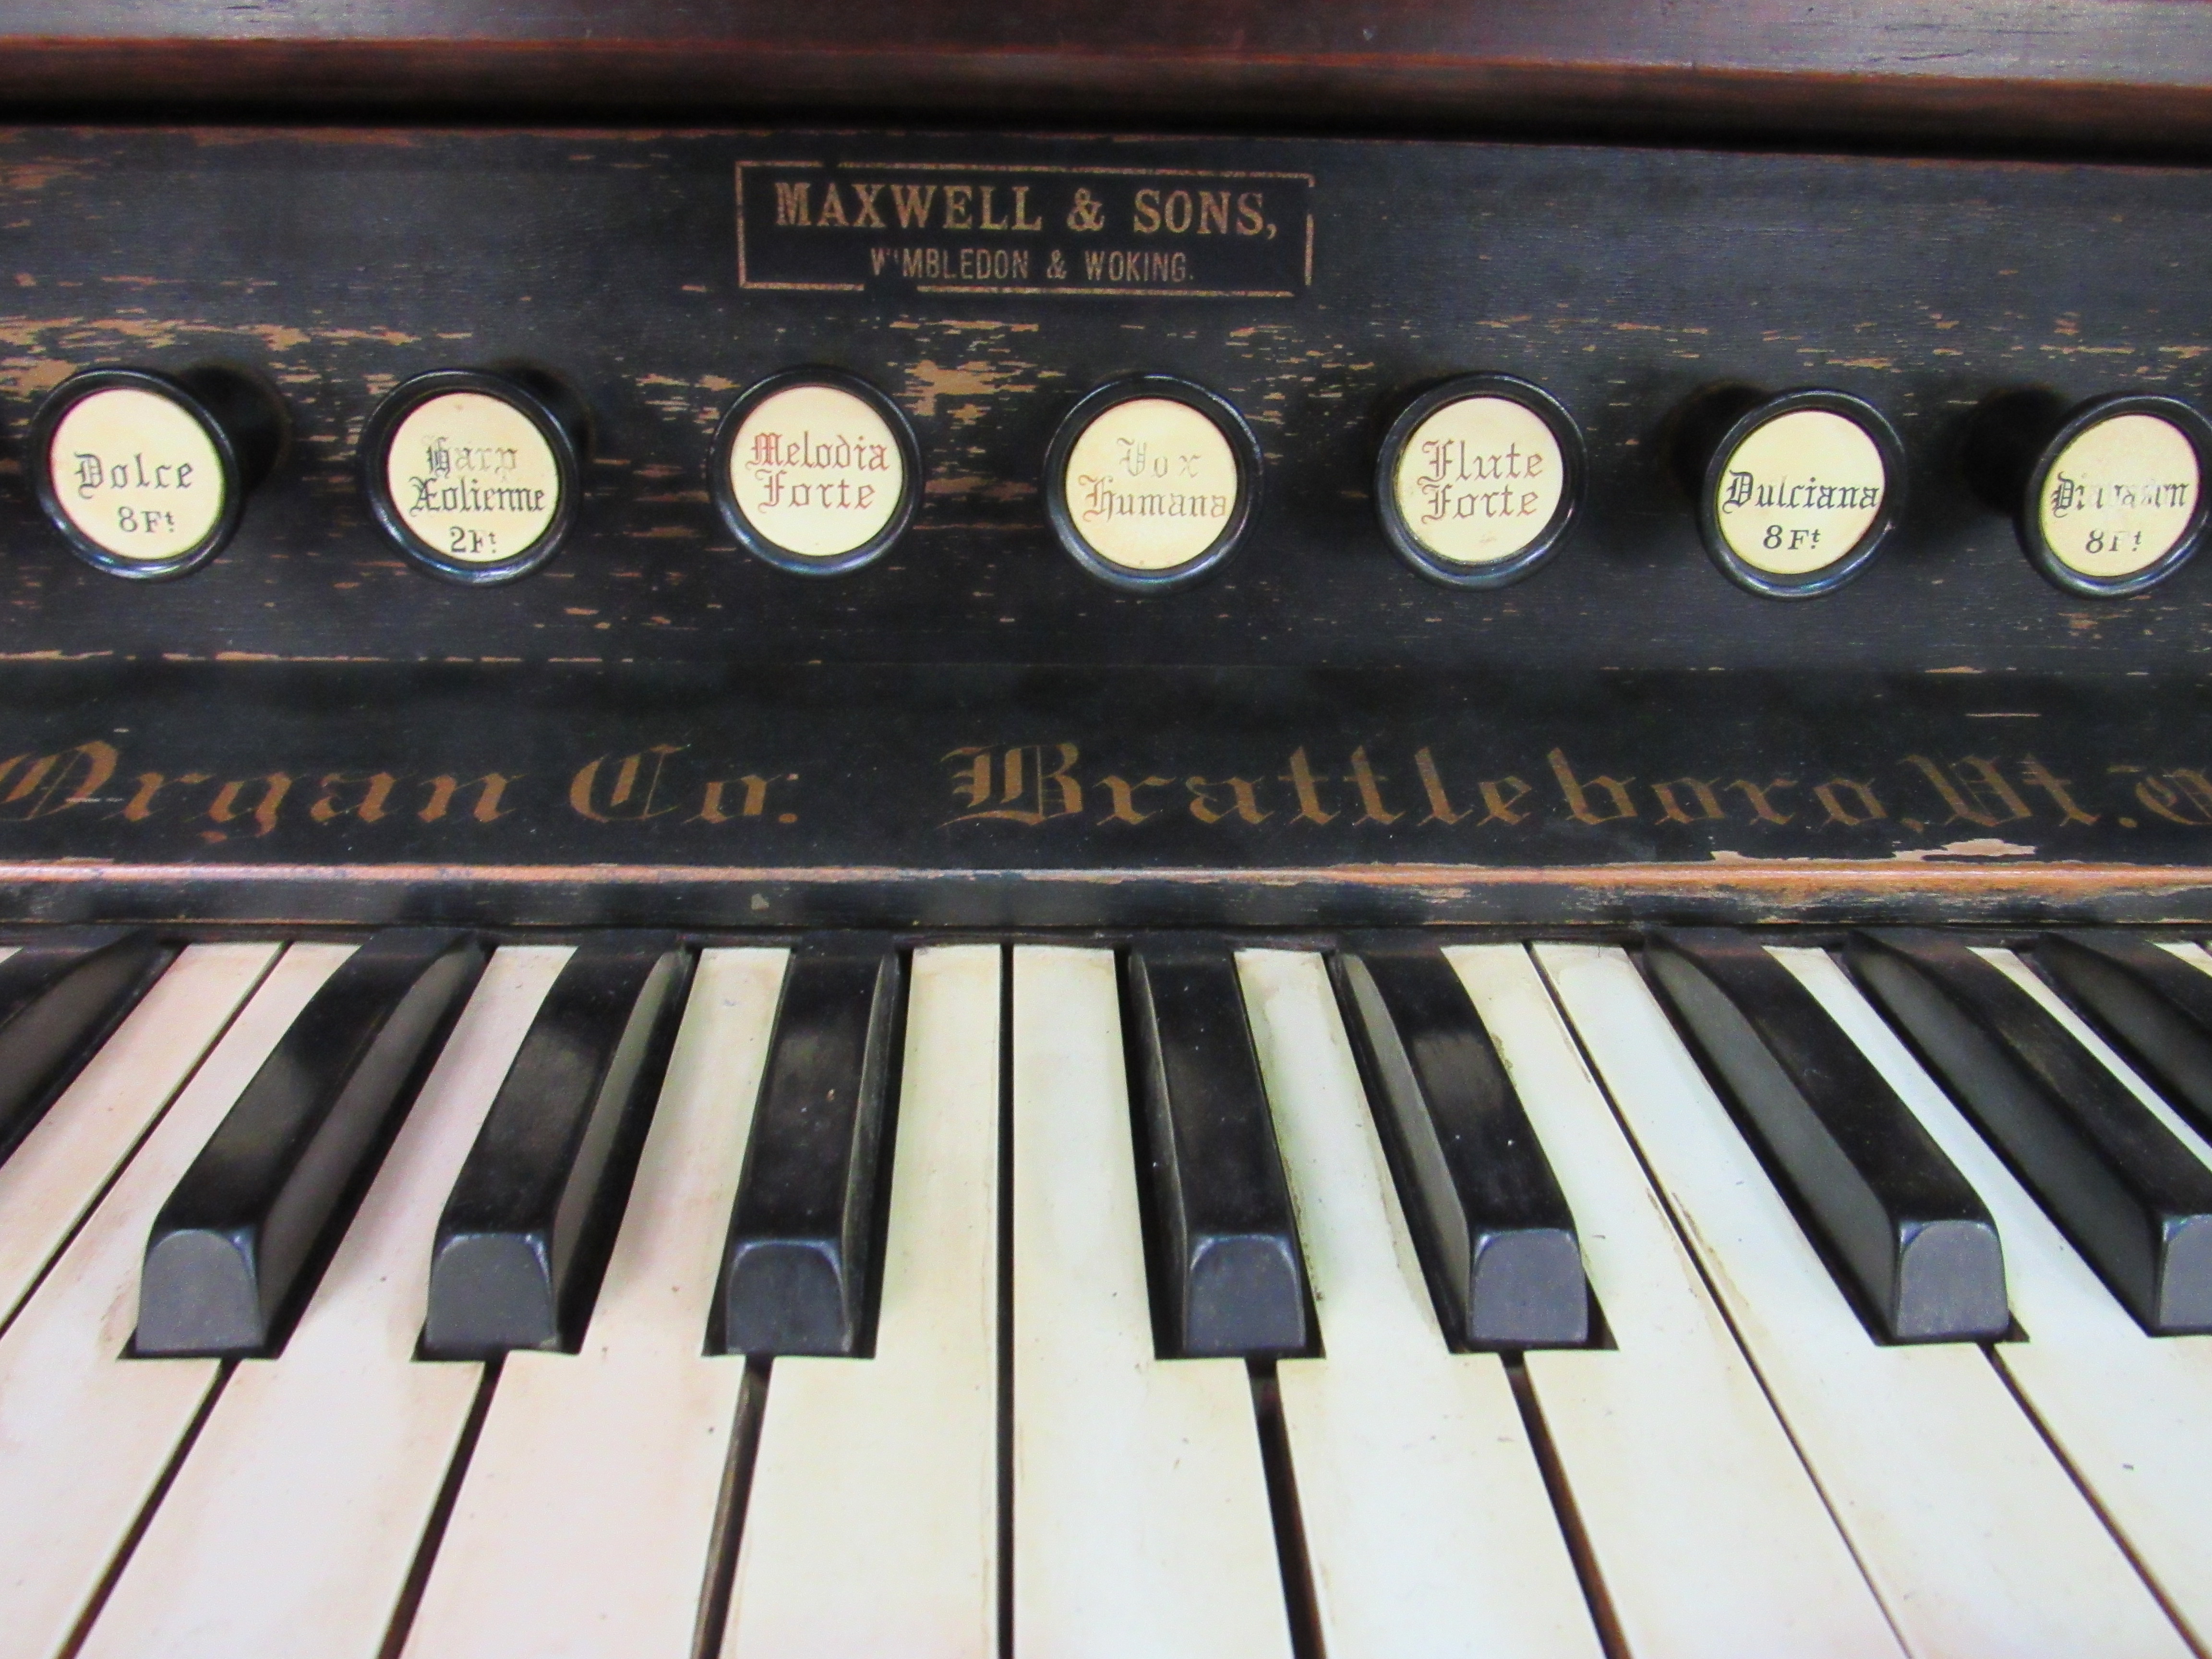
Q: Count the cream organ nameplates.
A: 7